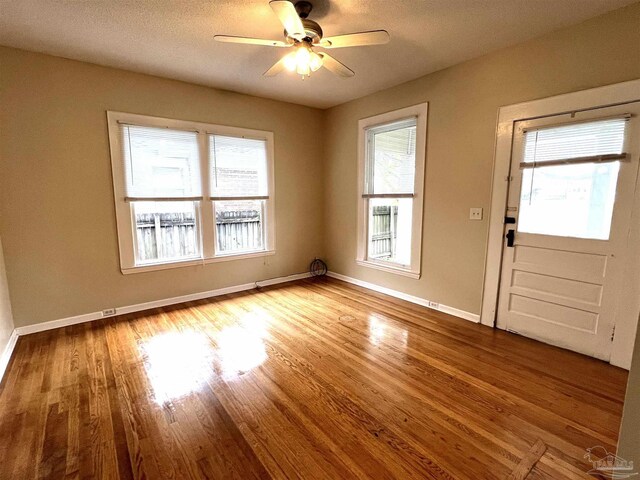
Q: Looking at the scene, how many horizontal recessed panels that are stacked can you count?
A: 3